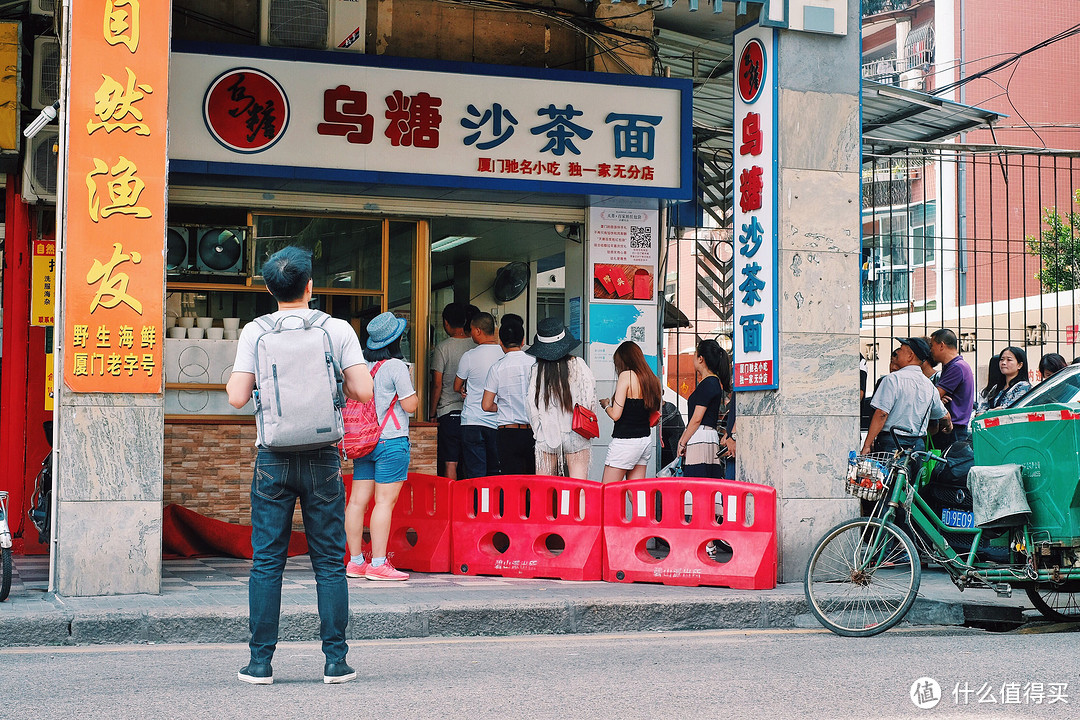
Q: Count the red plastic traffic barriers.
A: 3